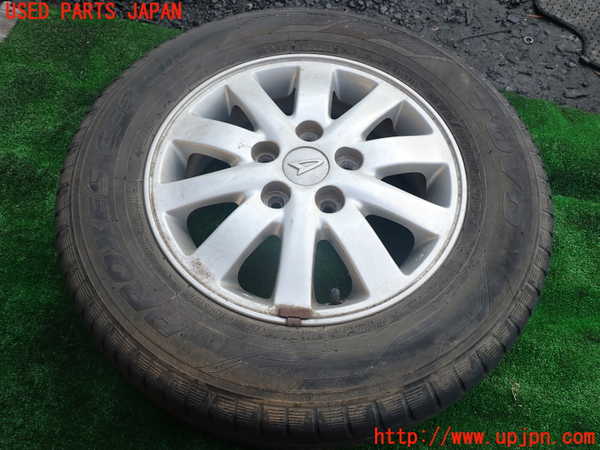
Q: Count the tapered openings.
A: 10